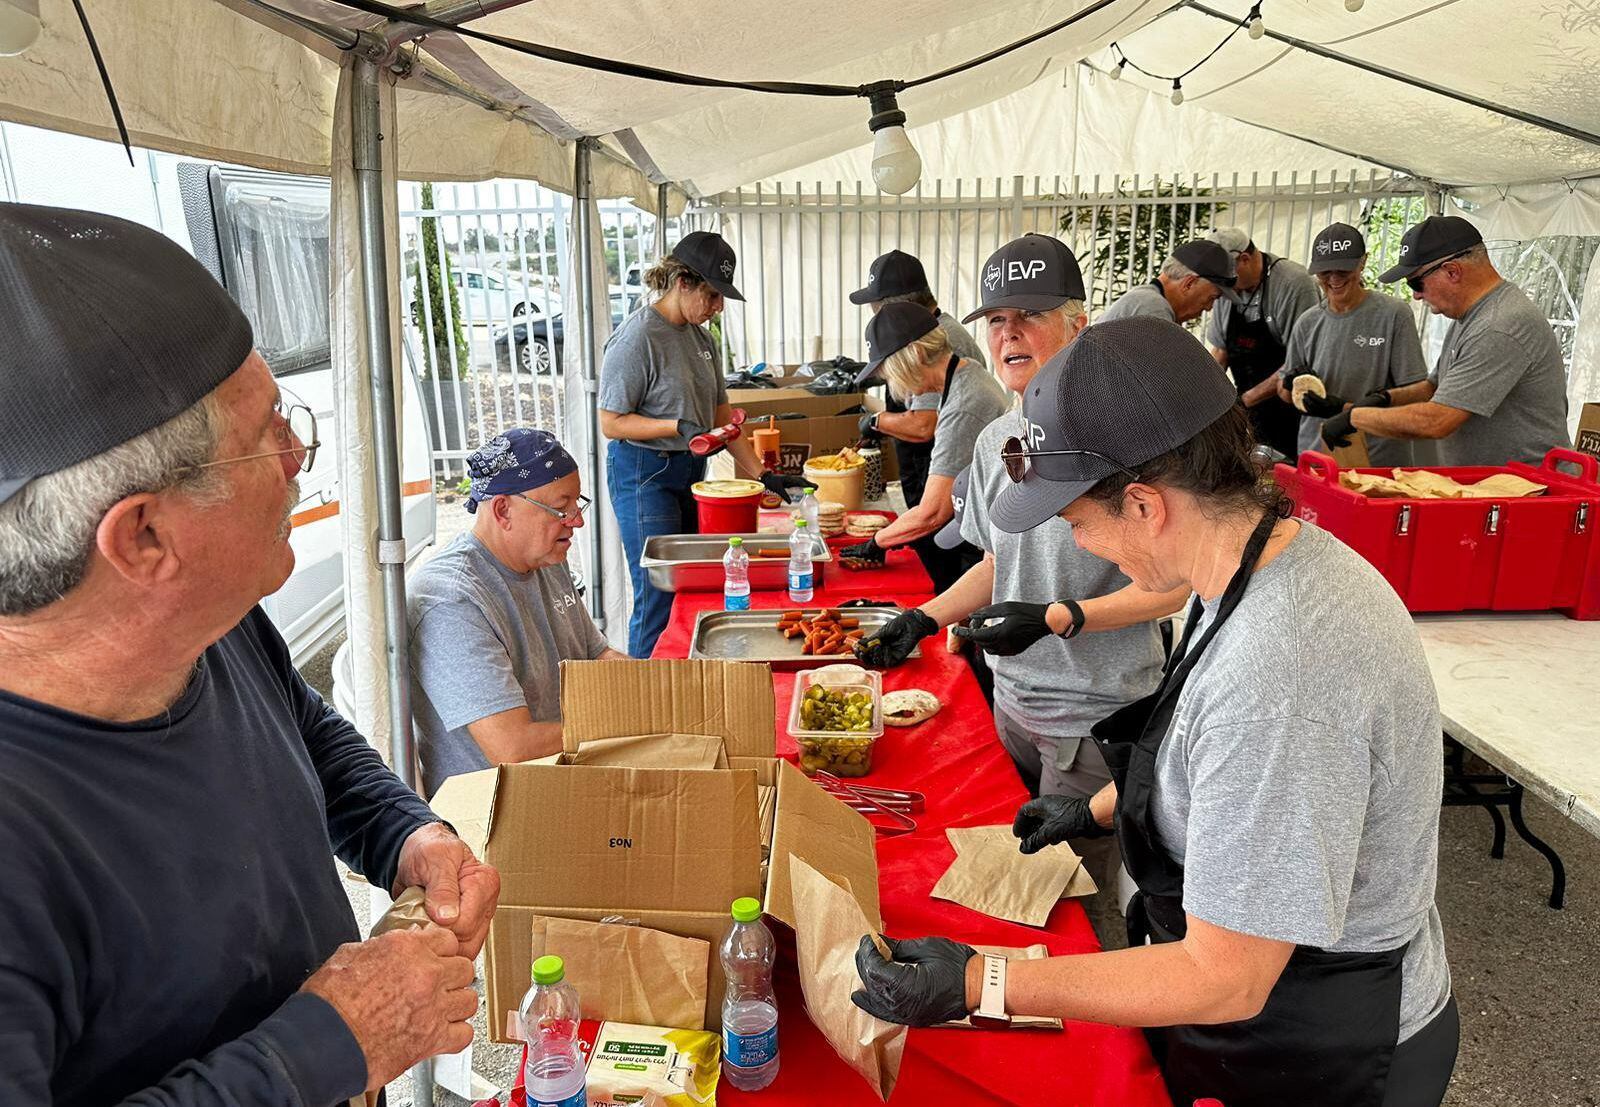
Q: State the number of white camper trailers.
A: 1